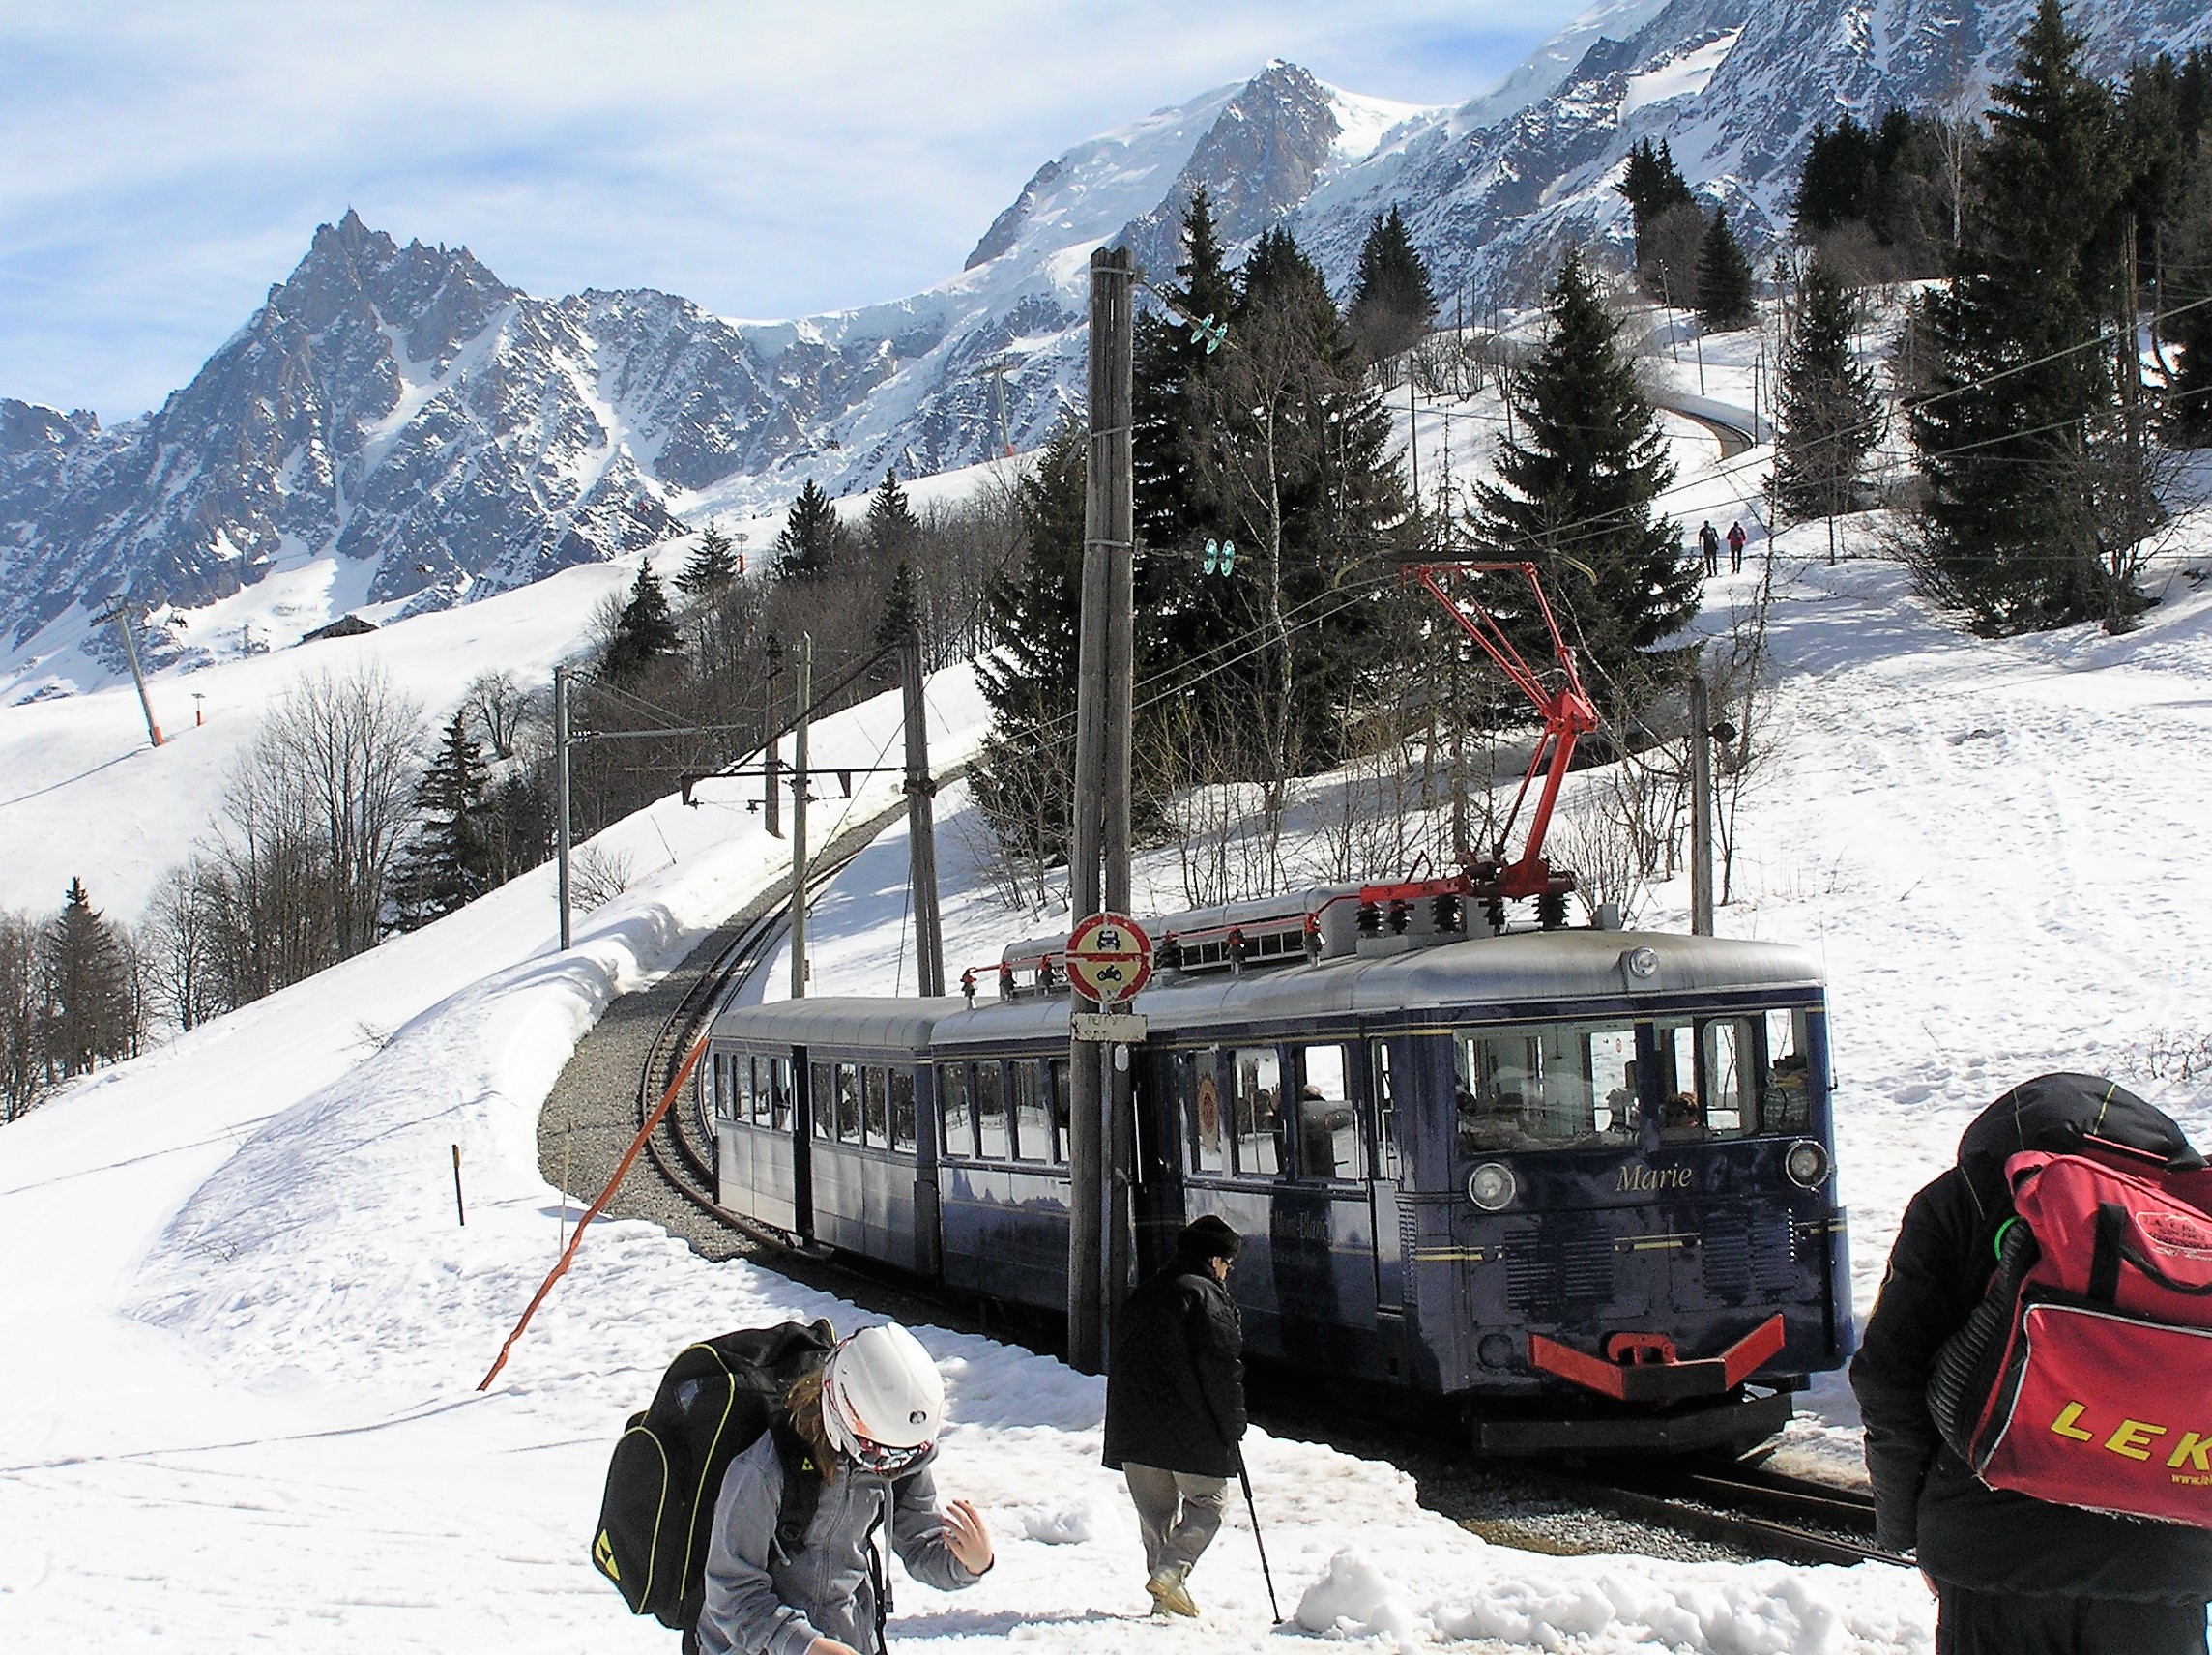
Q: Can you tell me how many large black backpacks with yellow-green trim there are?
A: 1